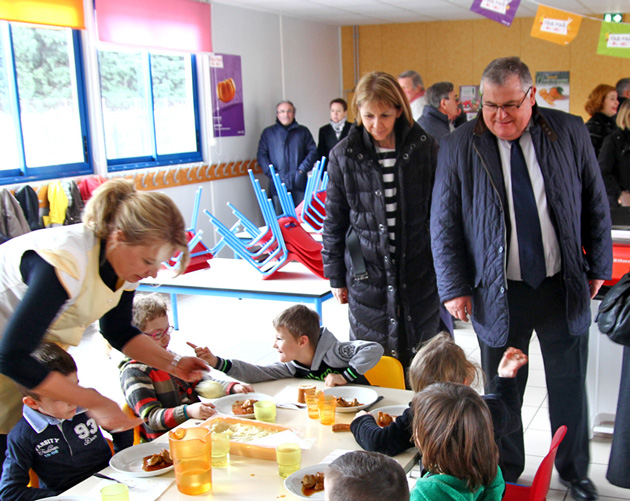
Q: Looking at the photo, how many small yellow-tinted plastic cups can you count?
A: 4